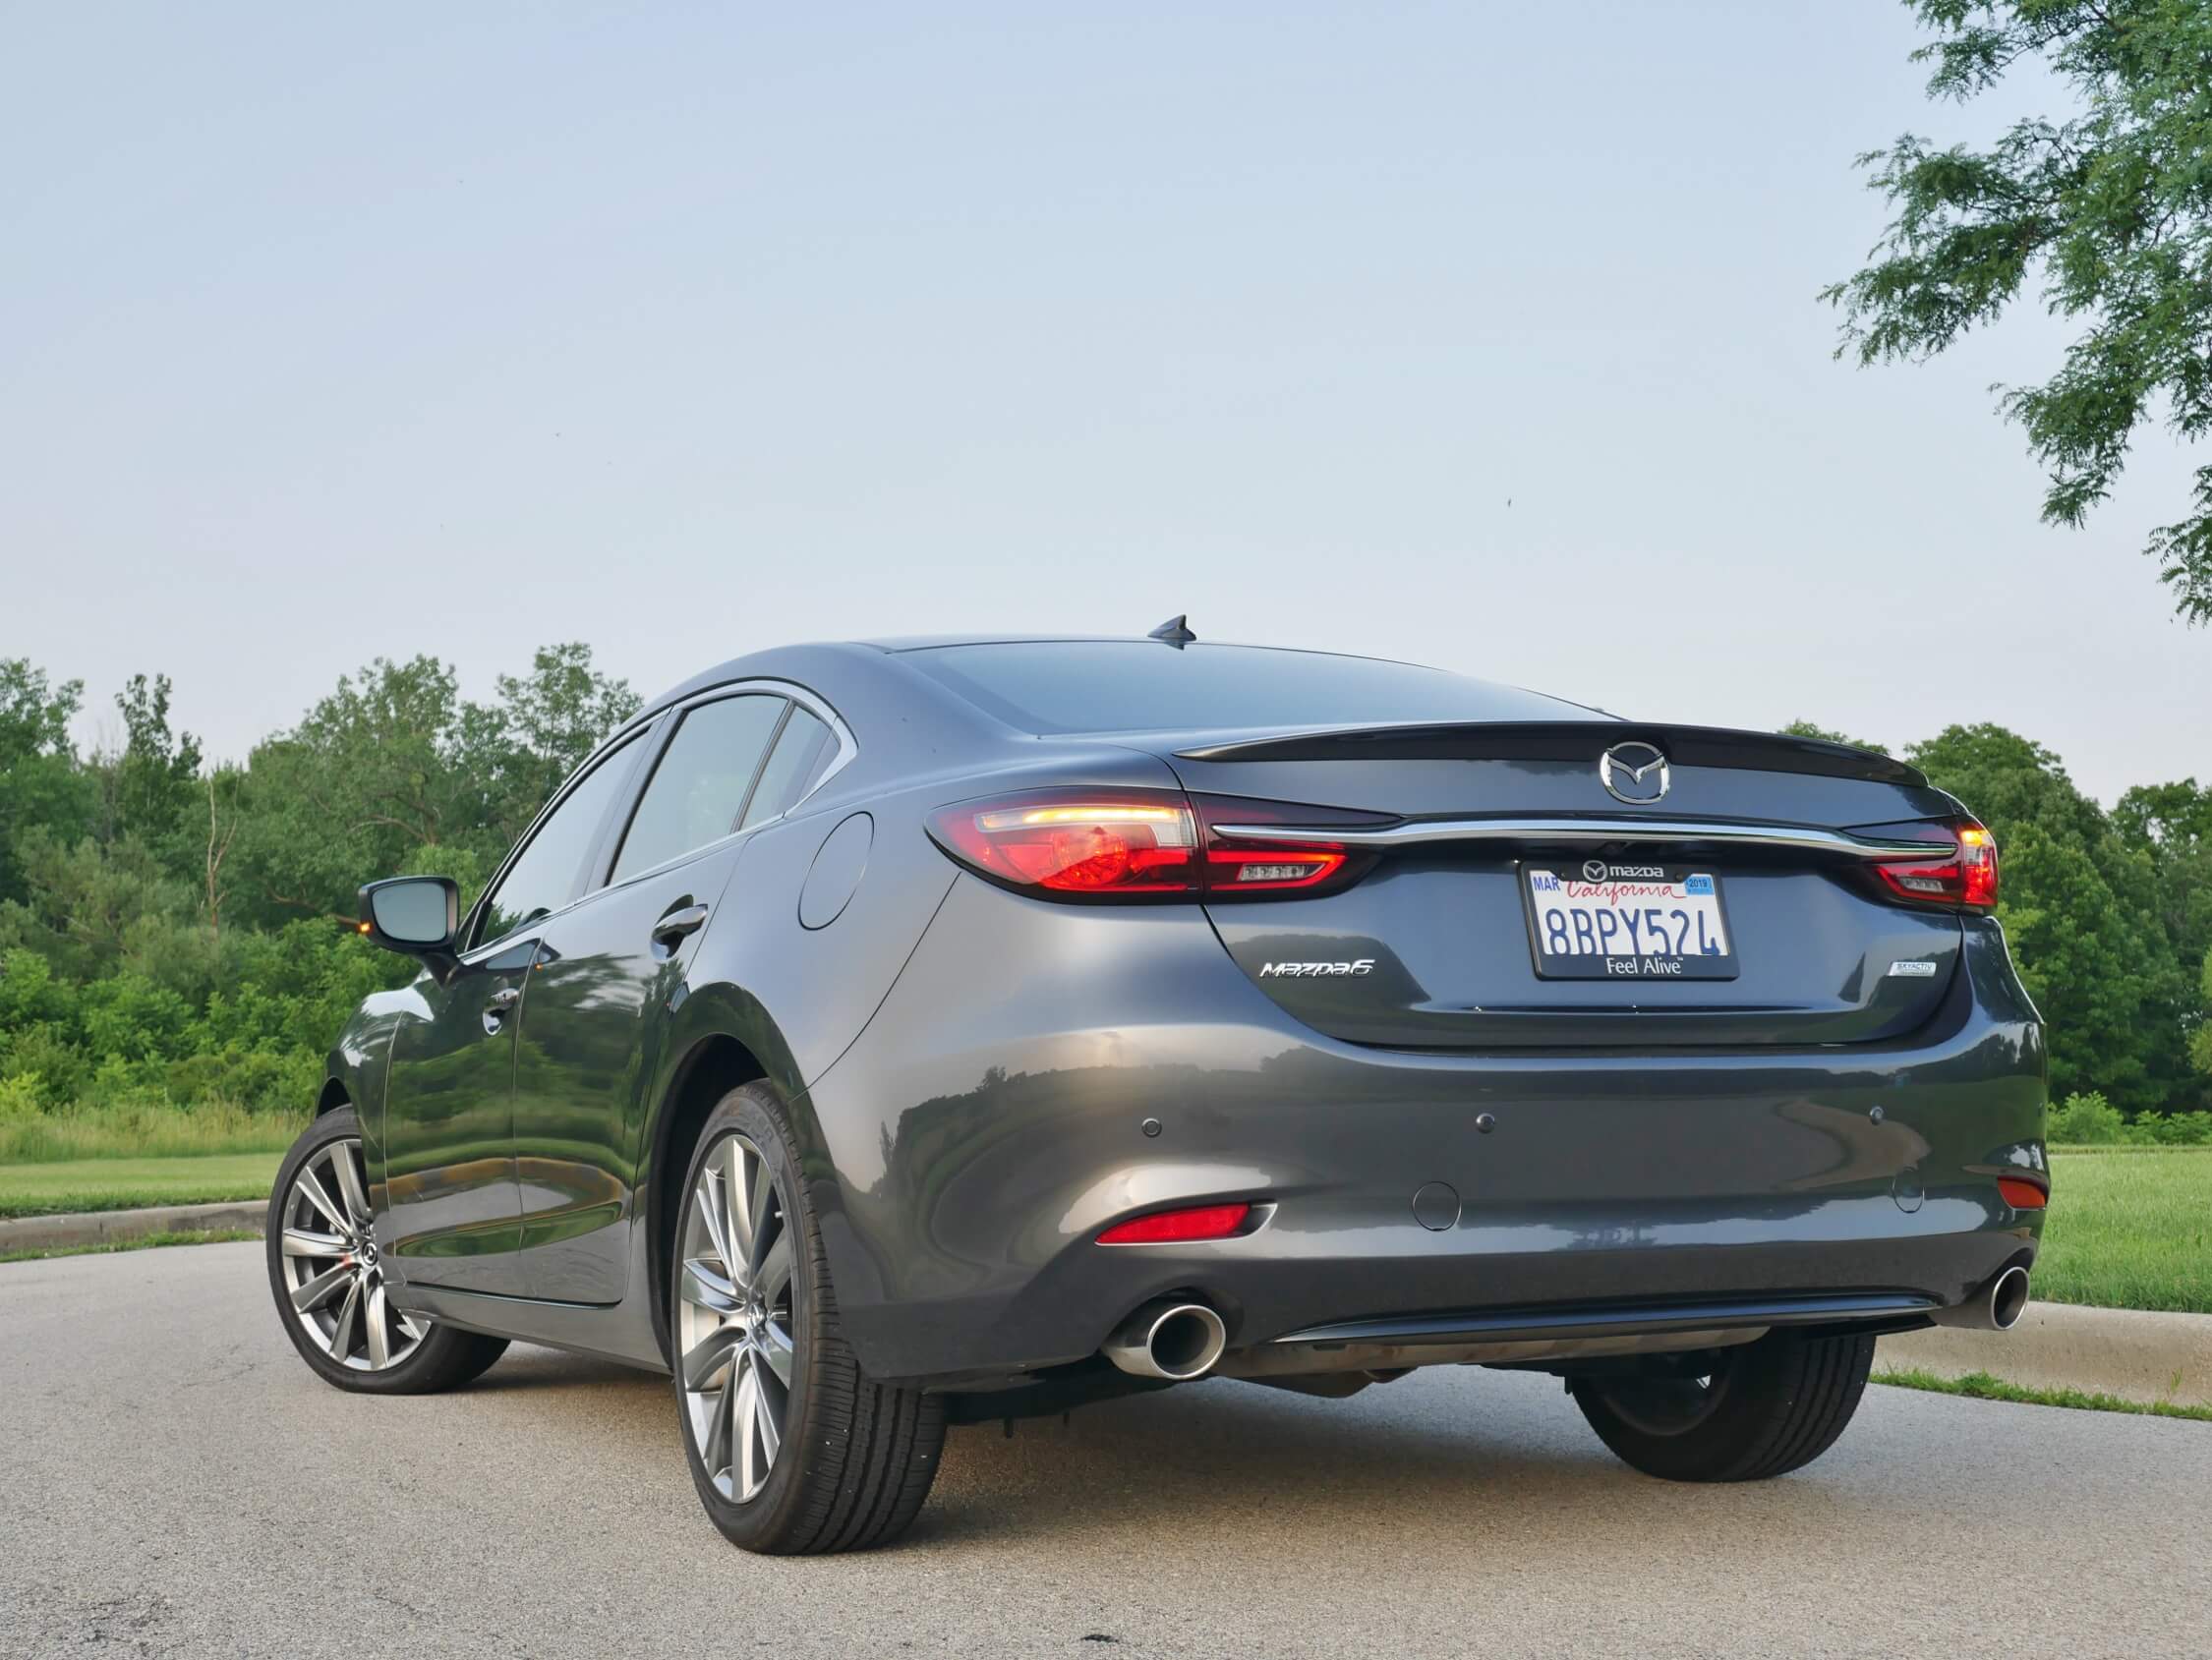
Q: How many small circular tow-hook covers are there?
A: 2